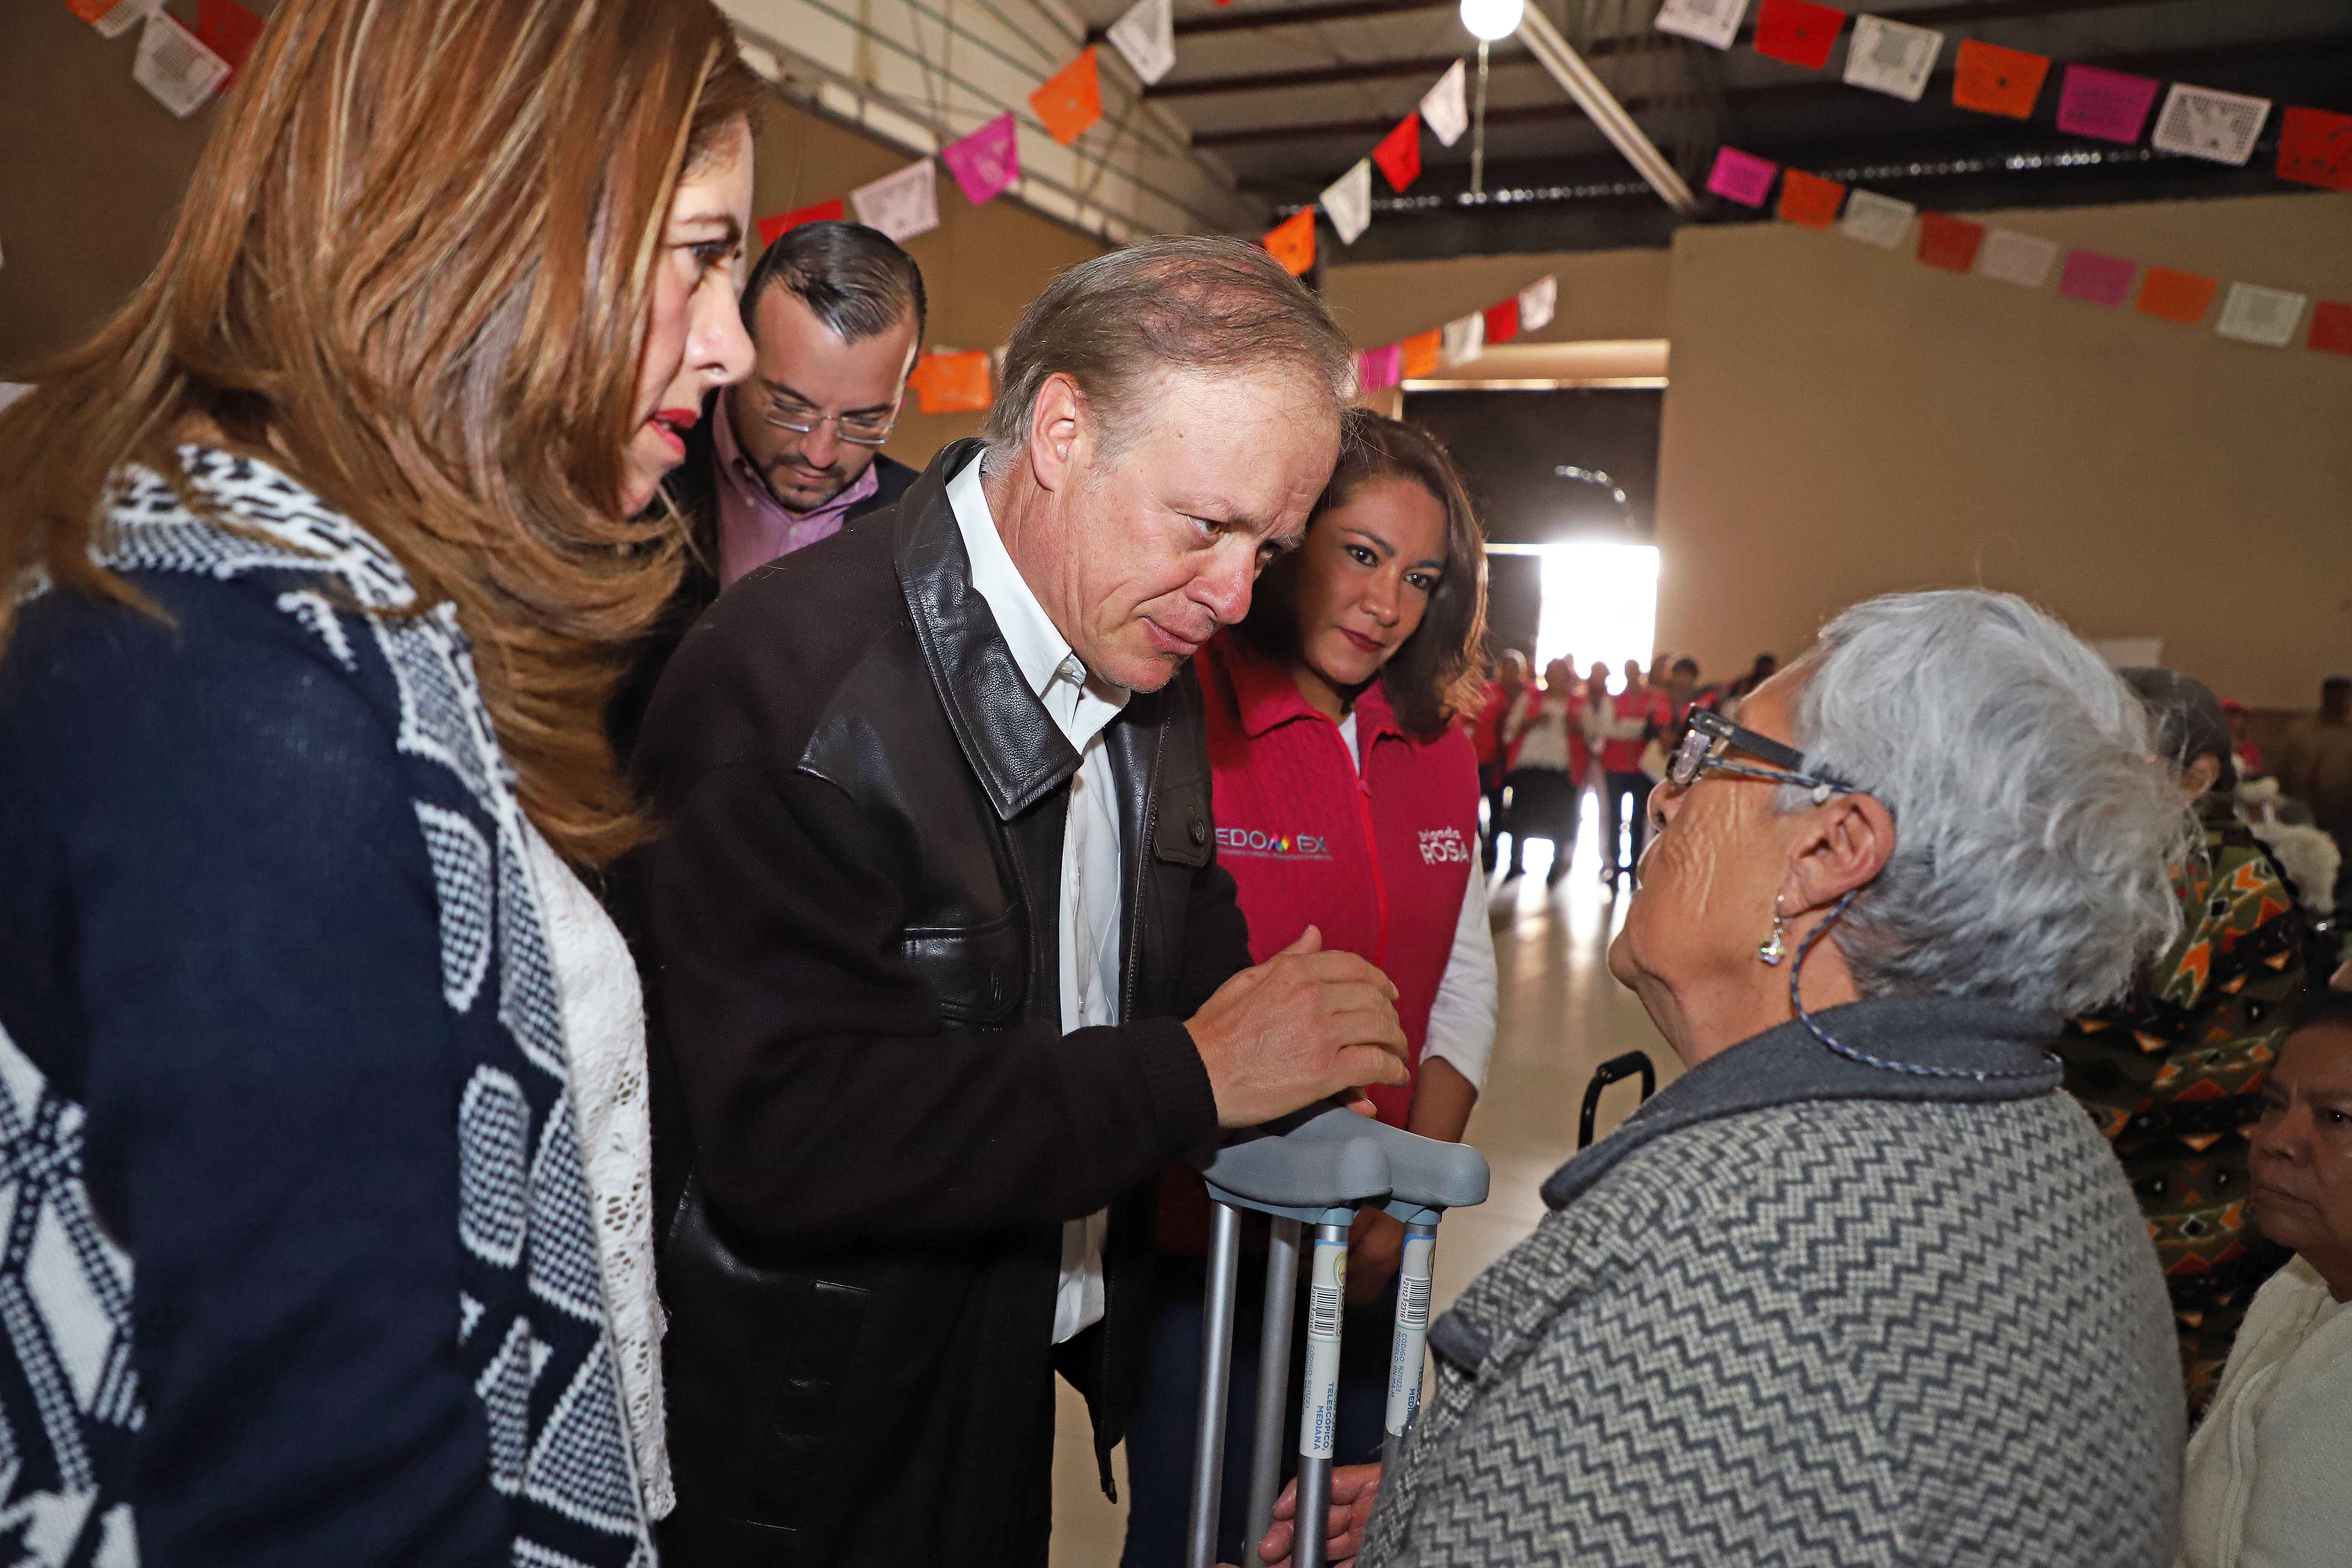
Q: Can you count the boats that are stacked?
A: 0